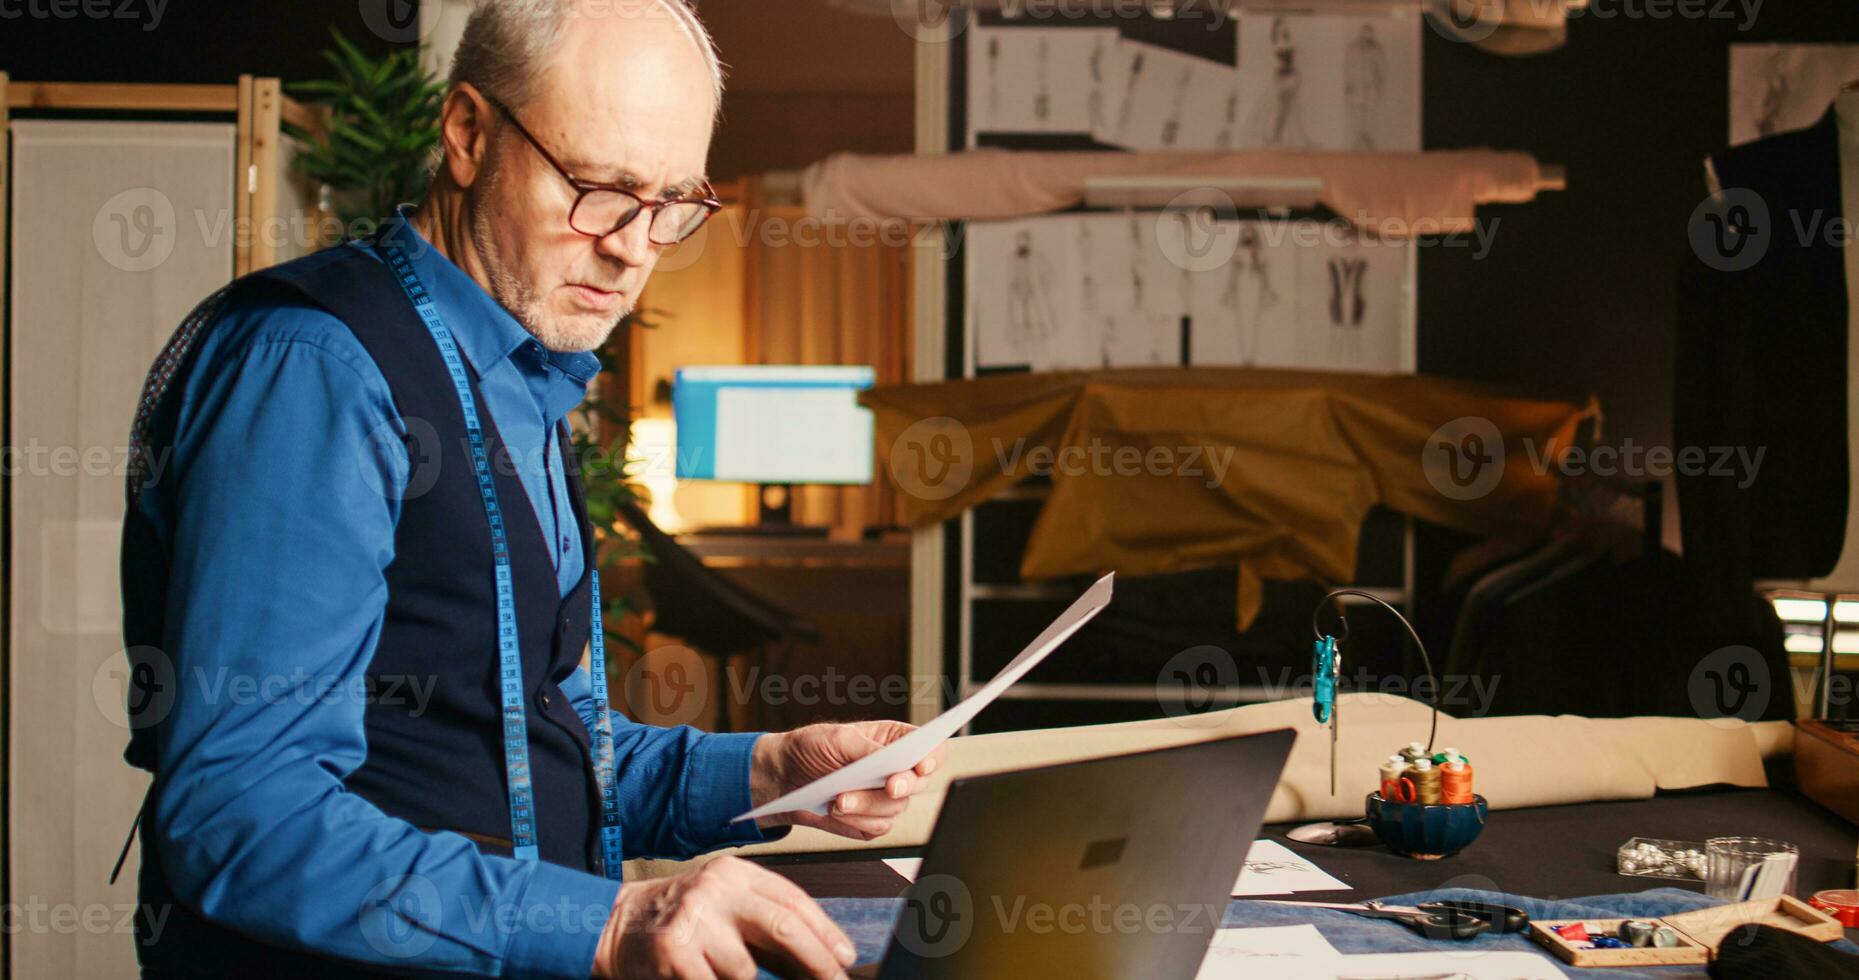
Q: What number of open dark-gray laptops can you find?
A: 1